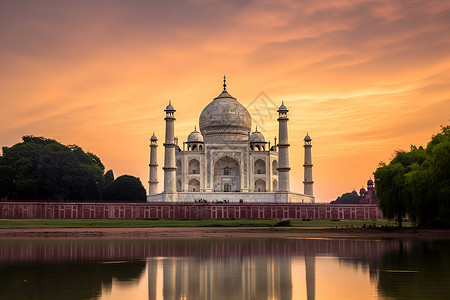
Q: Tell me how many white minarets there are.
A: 4